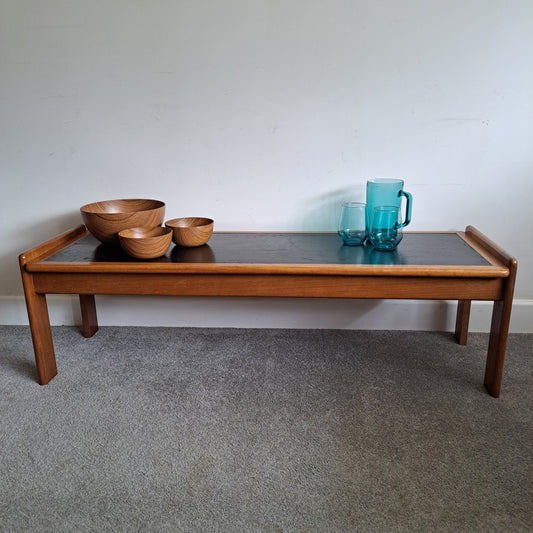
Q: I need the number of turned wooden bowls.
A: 3